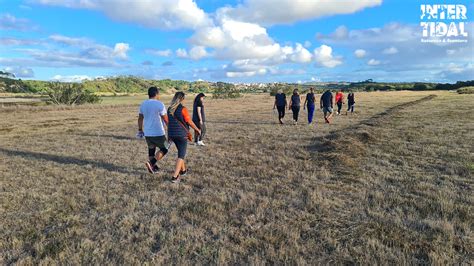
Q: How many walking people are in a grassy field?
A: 9